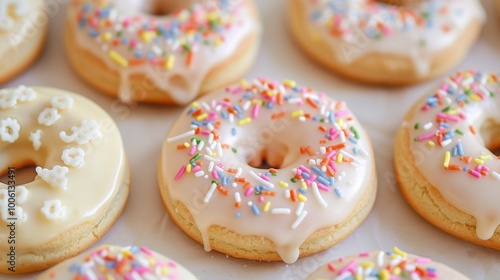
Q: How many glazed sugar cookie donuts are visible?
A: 8